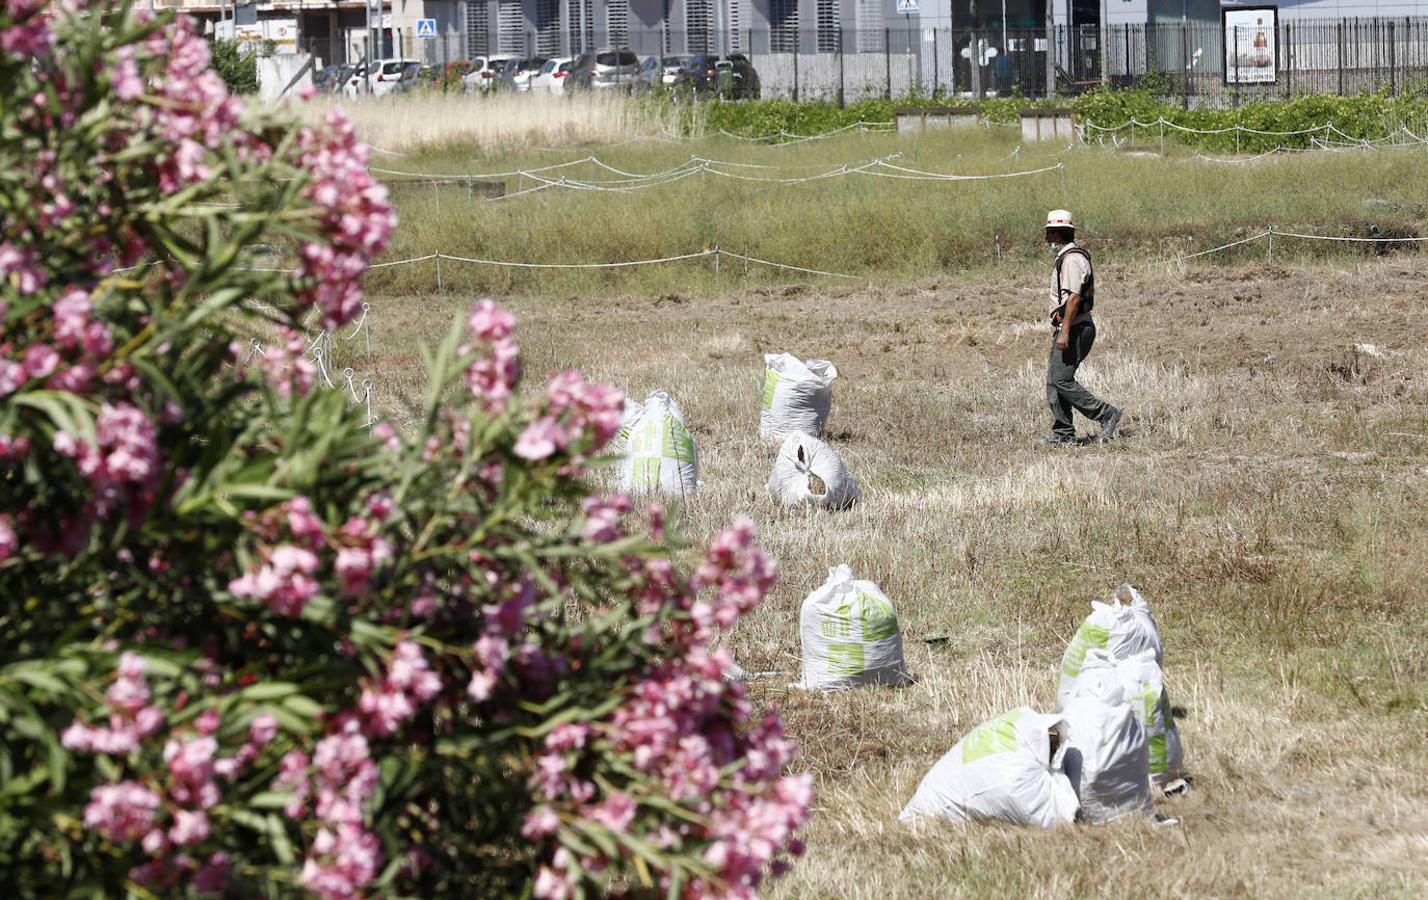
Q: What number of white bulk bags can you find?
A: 9